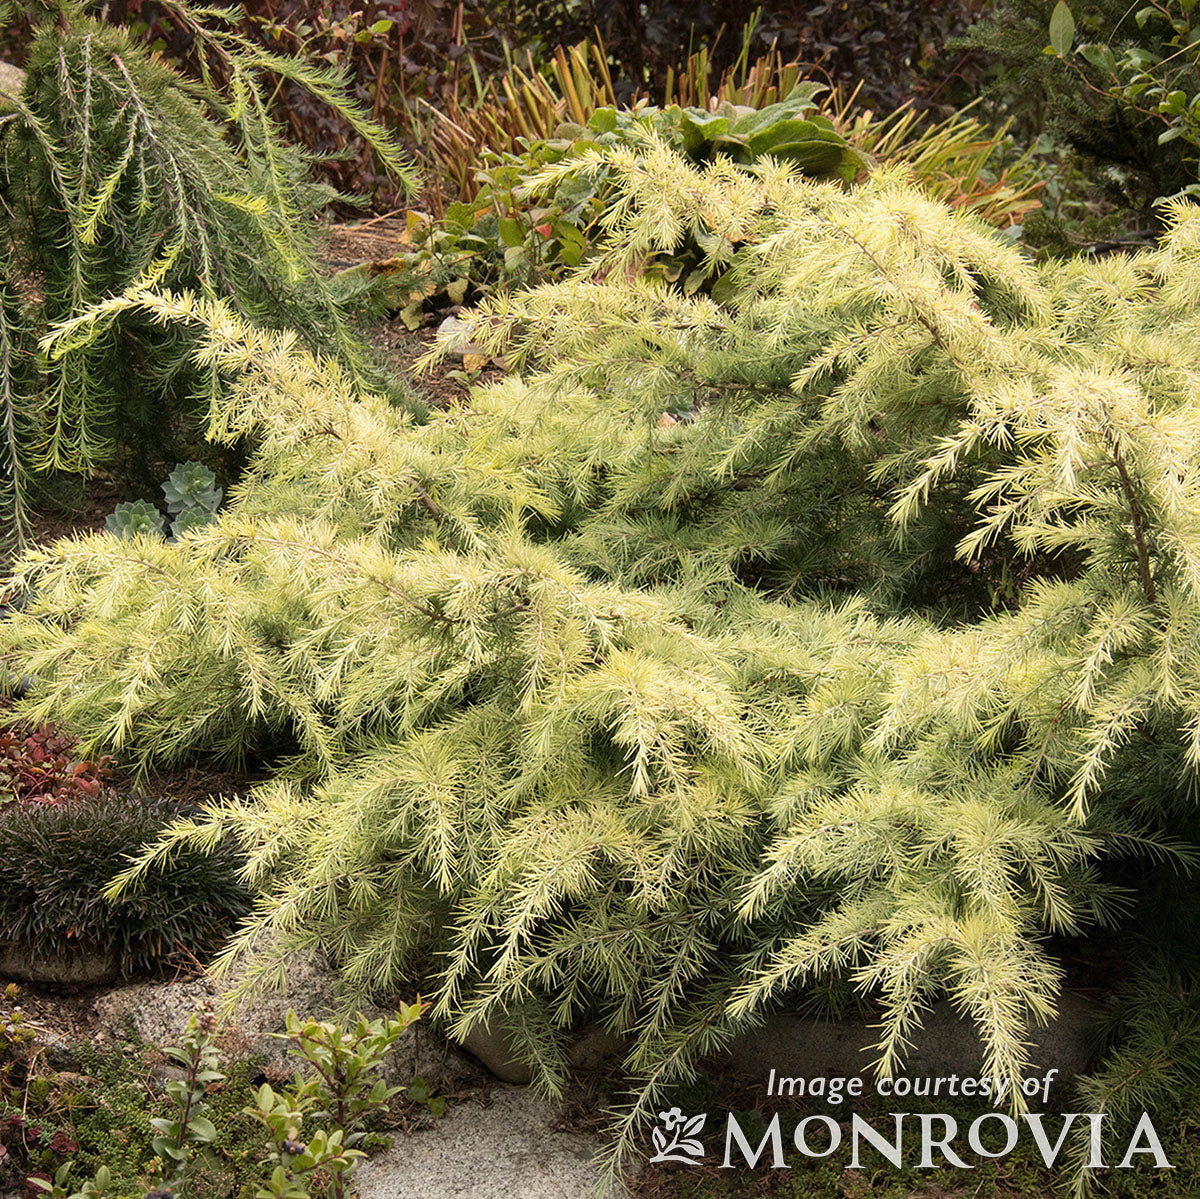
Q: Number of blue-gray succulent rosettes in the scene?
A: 3